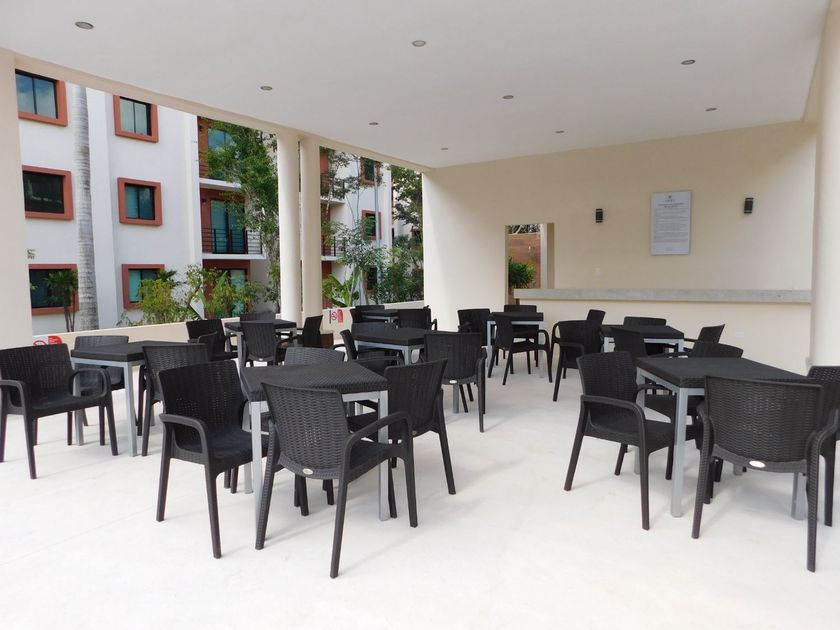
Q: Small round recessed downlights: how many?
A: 9